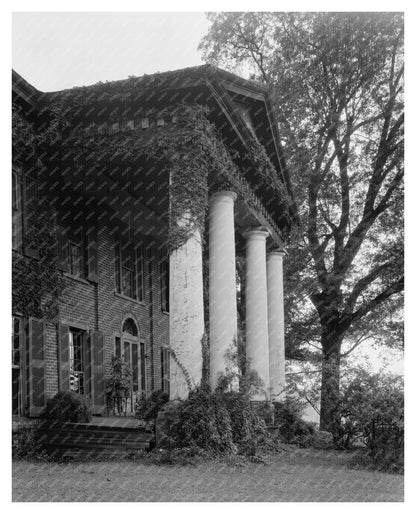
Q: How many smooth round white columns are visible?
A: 3